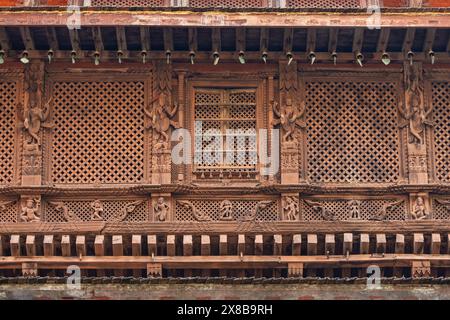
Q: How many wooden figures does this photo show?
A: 11